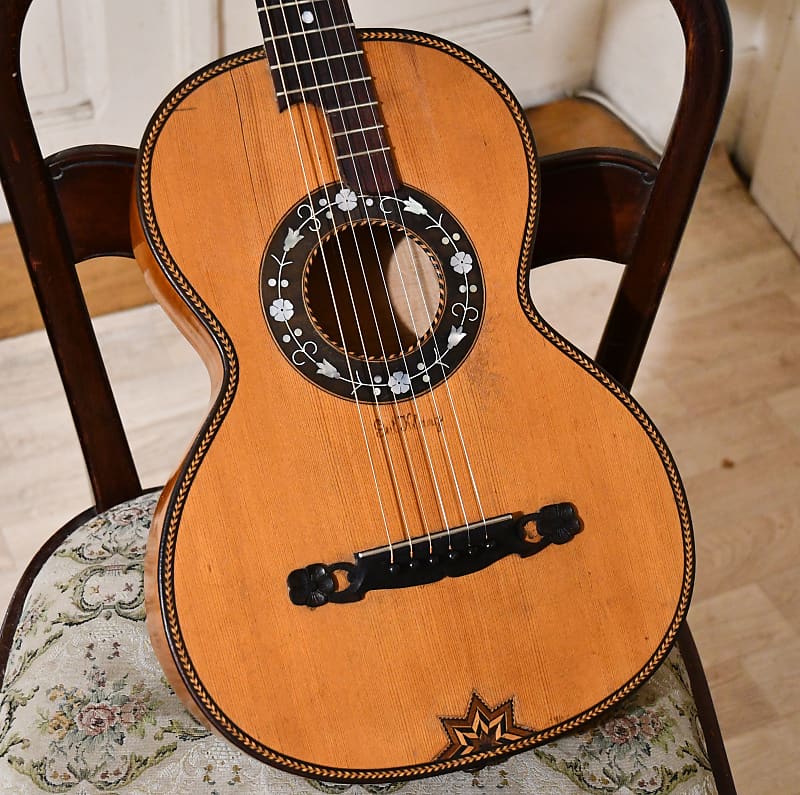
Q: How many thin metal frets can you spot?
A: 7